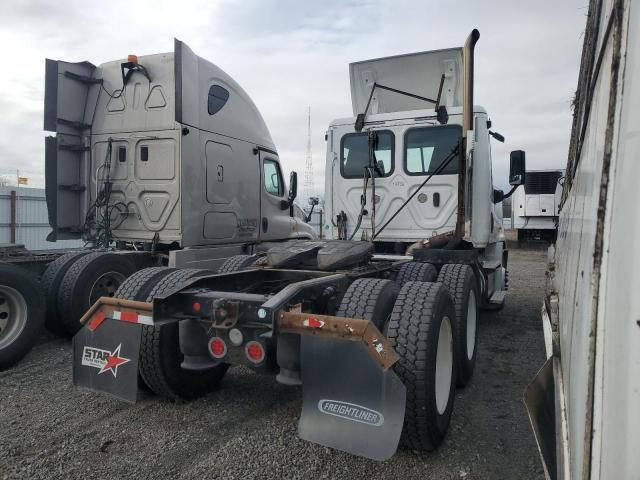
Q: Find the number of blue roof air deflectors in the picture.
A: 0